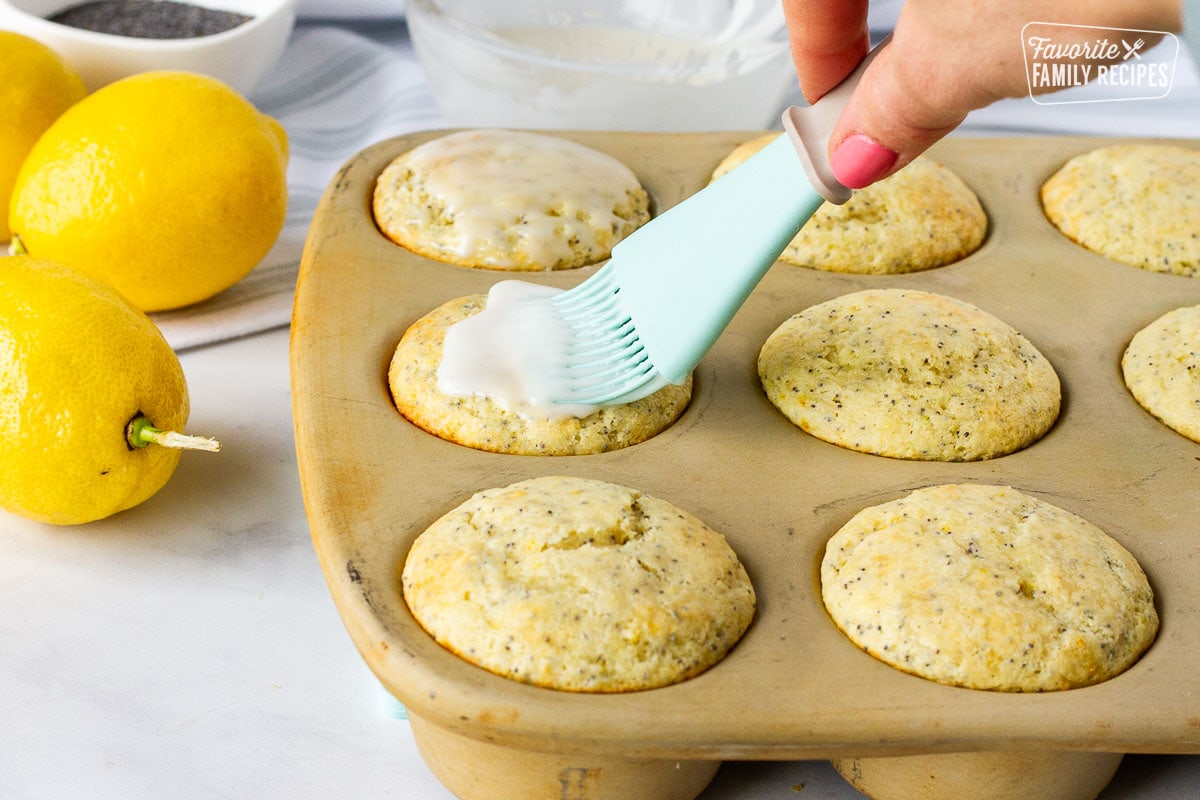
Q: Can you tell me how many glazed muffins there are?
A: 2